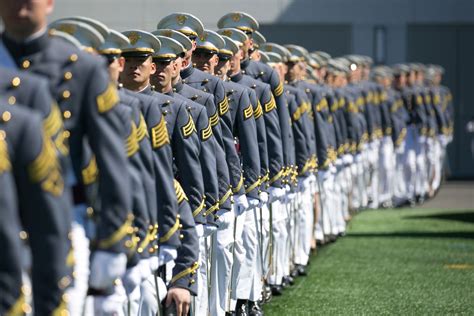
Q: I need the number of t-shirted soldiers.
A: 0